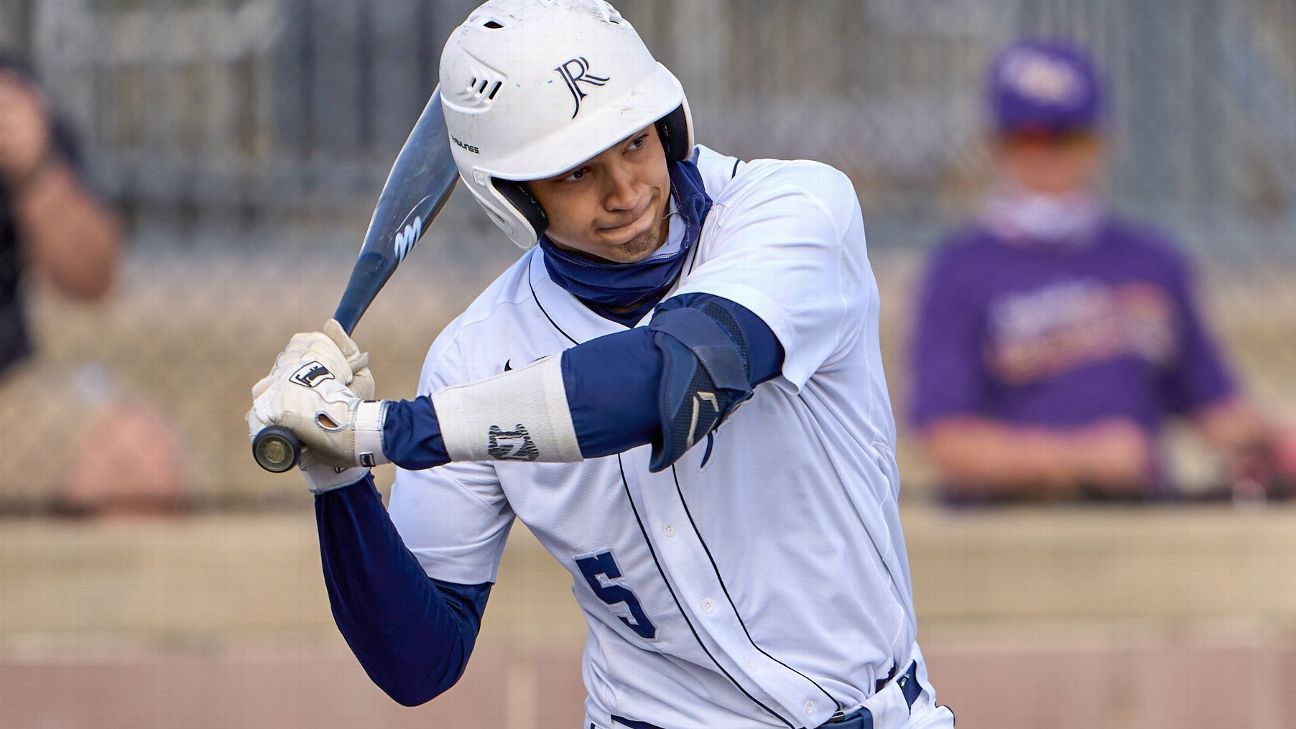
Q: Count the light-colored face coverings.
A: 1